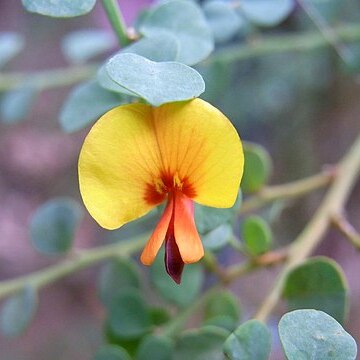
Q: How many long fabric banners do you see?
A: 0